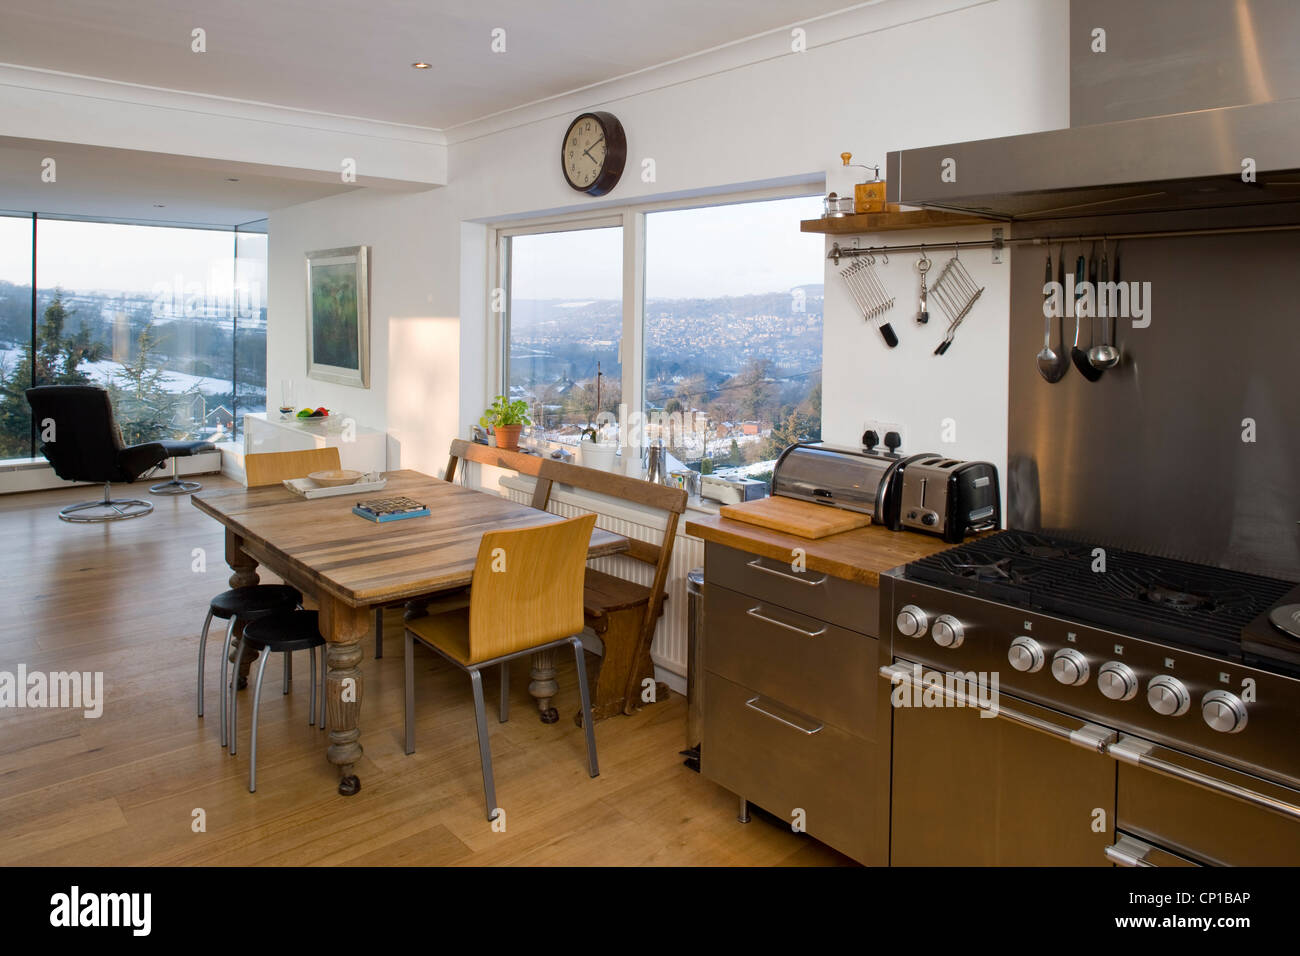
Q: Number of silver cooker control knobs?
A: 7